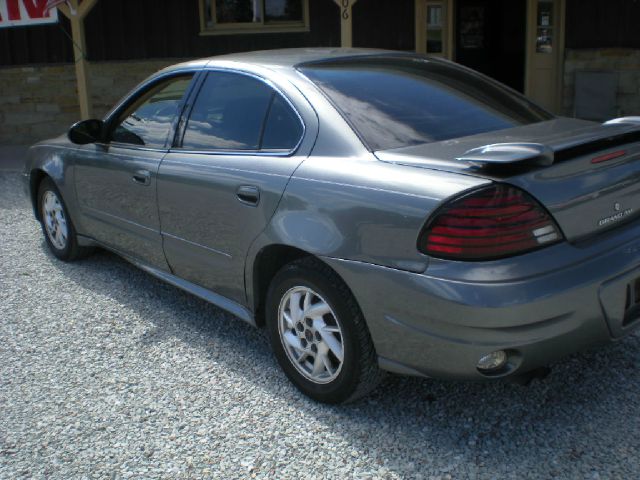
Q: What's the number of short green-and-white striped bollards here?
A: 0